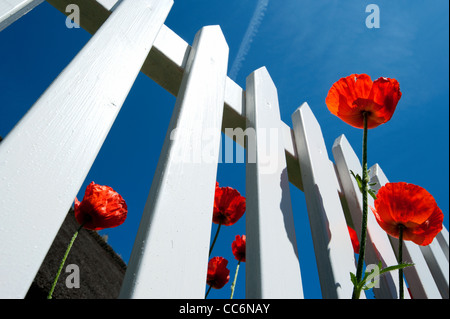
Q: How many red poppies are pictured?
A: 7